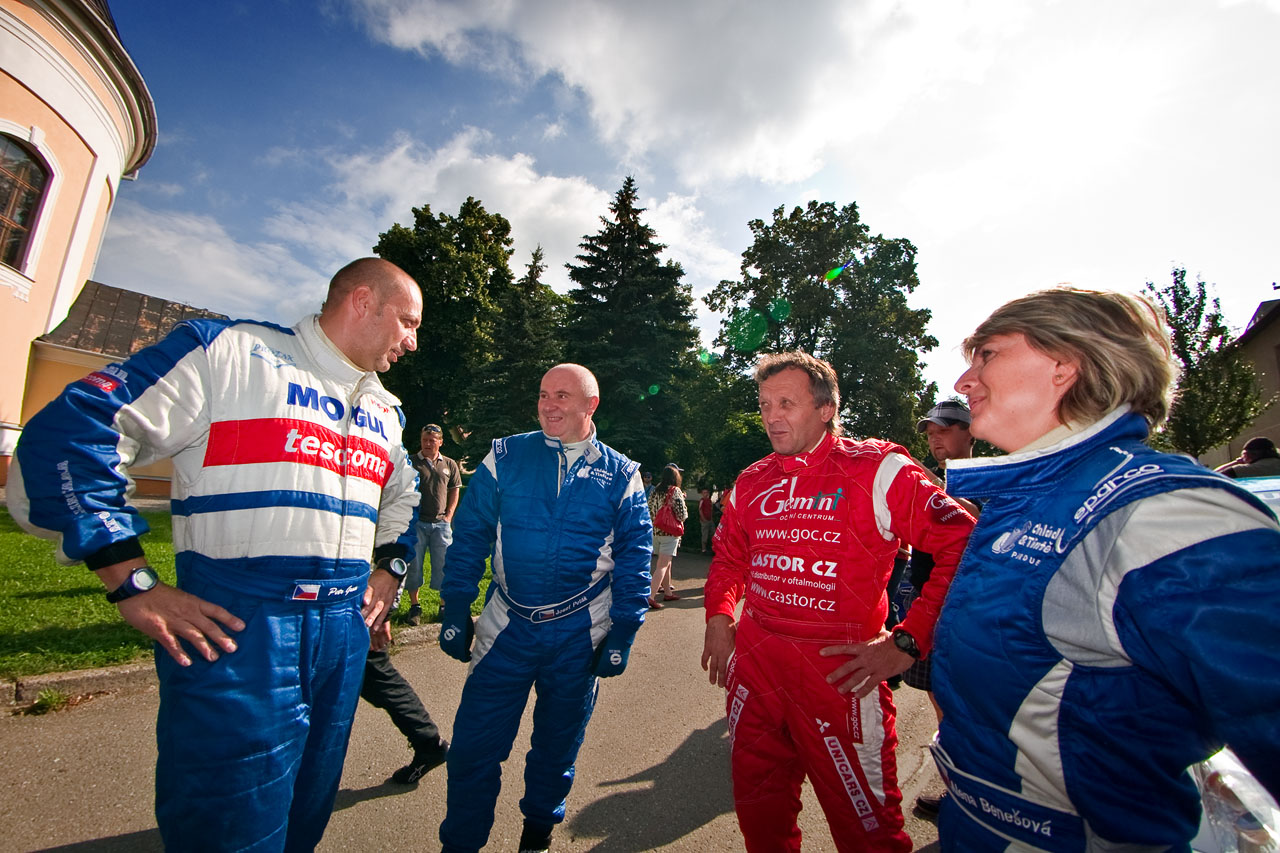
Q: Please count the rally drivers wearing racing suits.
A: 4